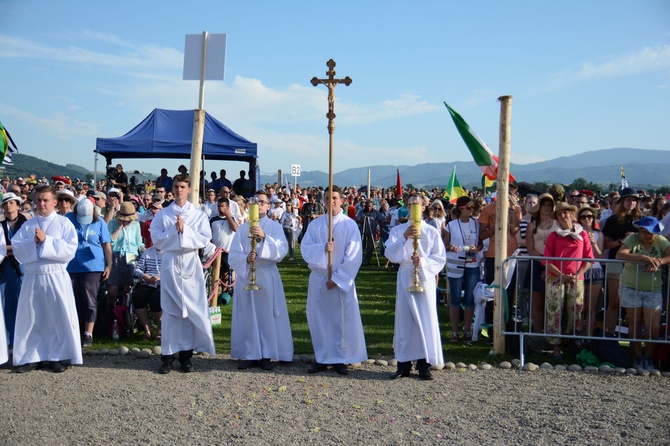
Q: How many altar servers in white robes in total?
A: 5